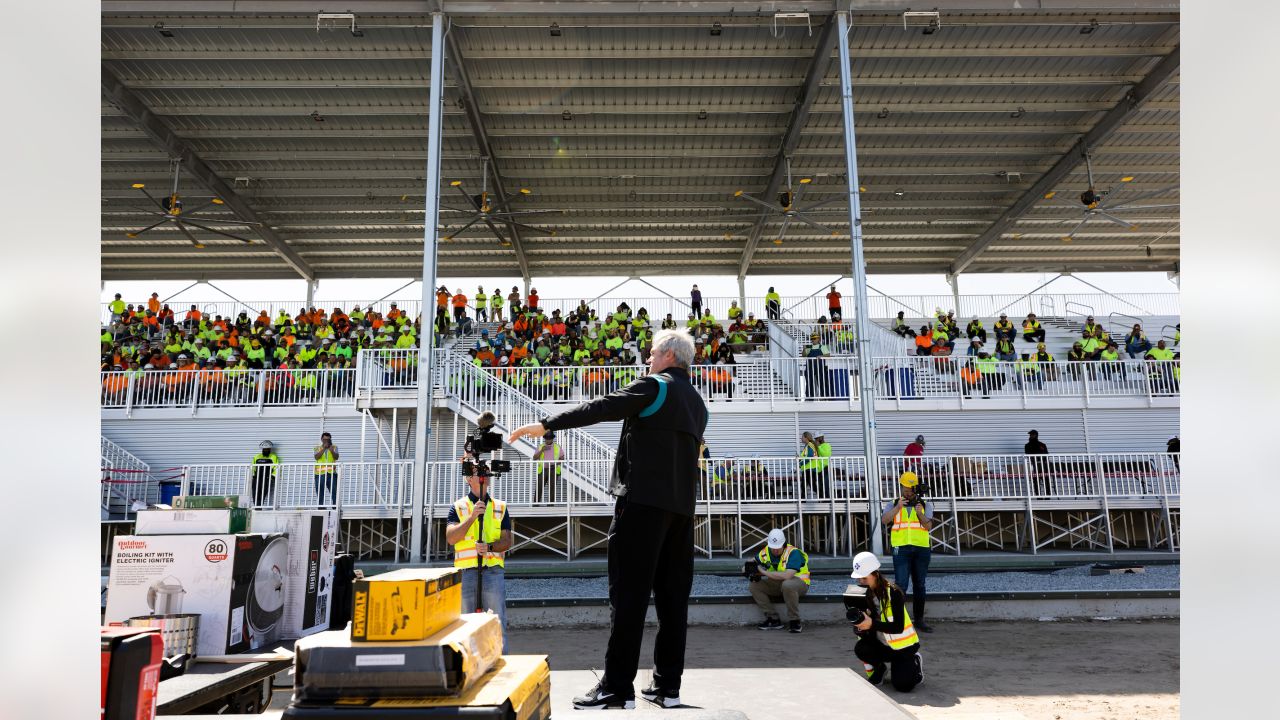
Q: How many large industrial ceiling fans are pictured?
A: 4